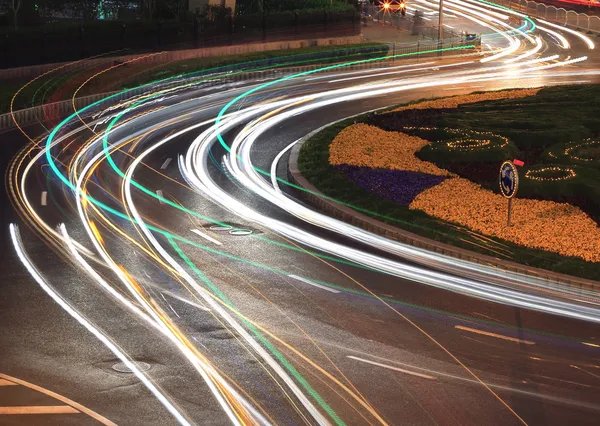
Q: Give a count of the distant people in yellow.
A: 0